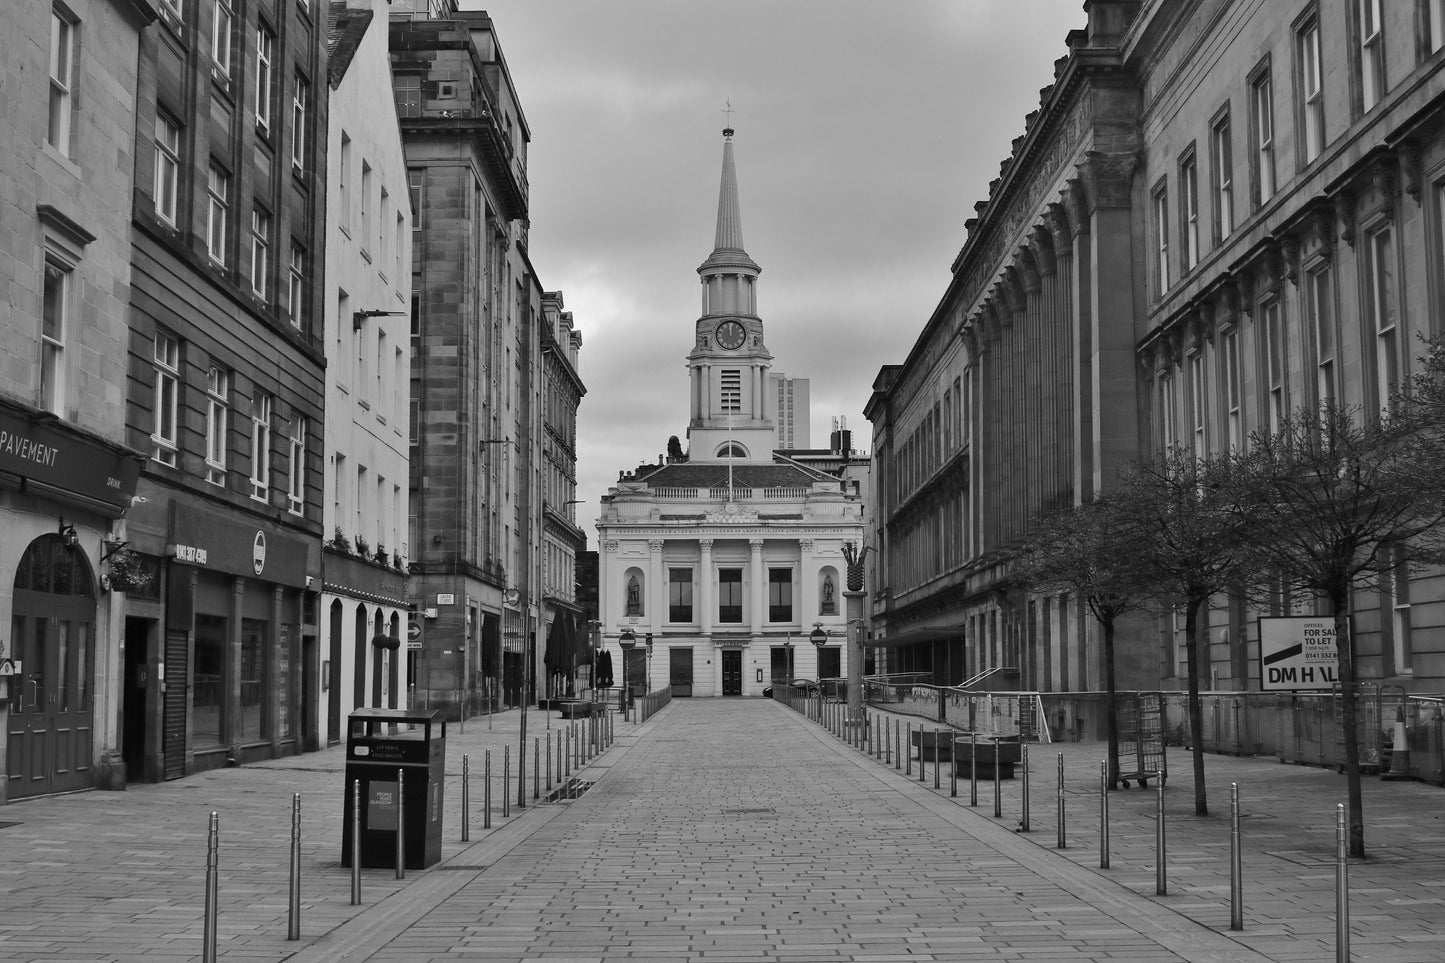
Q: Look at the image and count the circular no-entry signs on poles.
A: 2